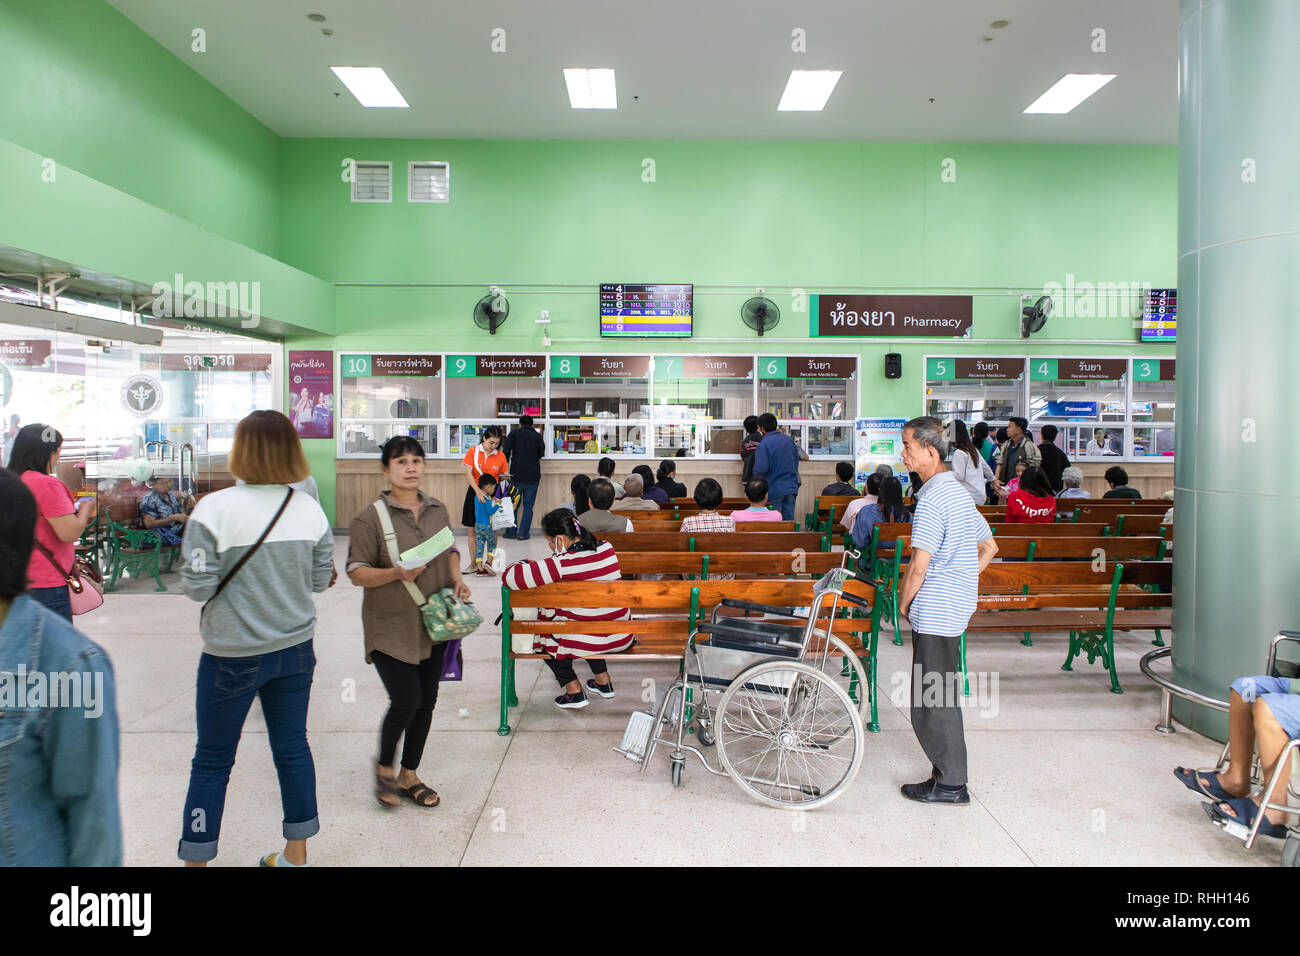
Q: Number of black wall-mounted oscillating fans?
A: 3